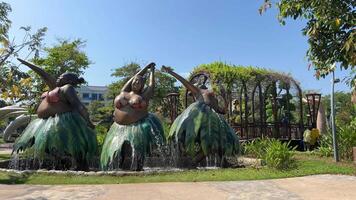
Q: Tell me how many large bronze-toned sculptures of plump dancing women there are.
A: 3